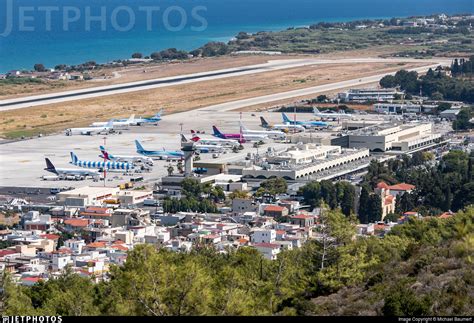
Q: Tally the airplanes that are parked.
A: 14